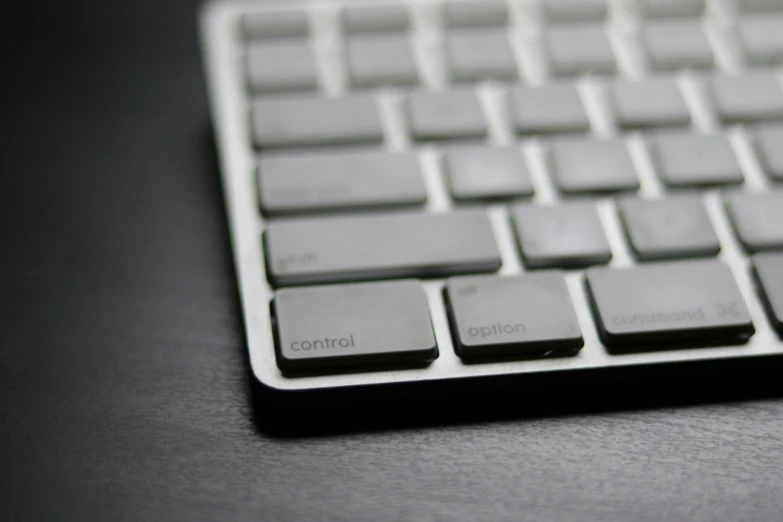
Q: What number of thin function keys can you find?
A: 6